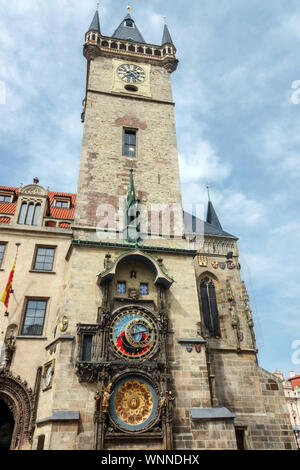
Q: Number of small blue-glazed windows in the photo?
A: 2